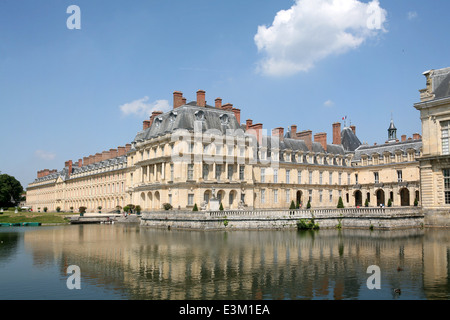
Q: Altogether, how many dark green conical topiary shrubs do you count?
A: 9